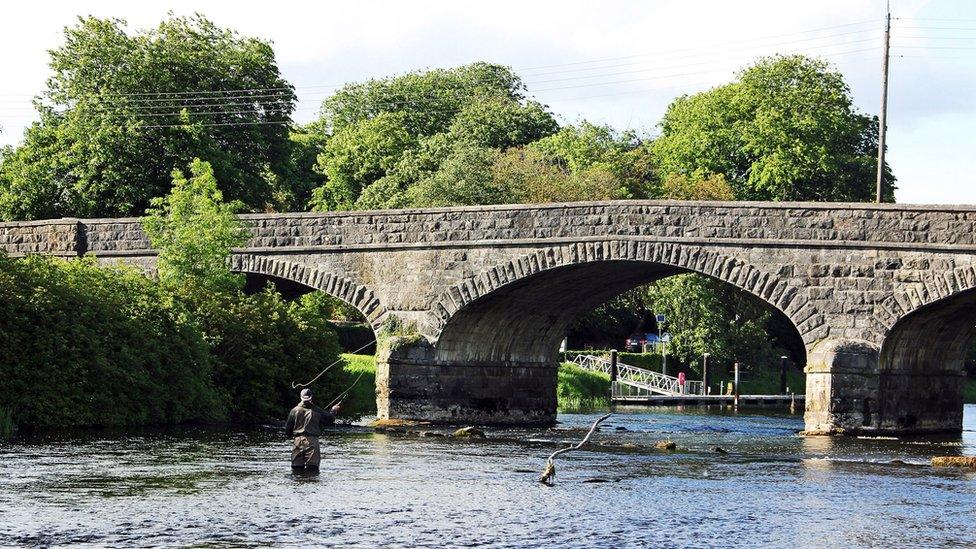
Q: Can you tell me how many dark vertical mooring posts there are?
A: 3